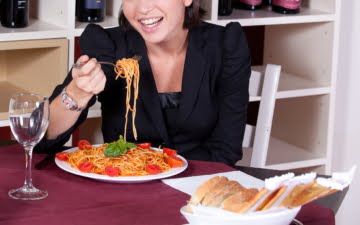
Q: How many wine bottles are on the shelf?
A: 5